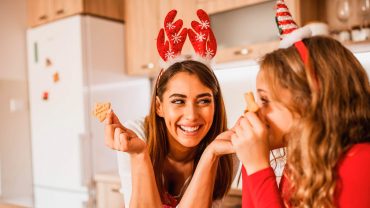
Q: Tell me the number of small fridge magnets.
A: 3